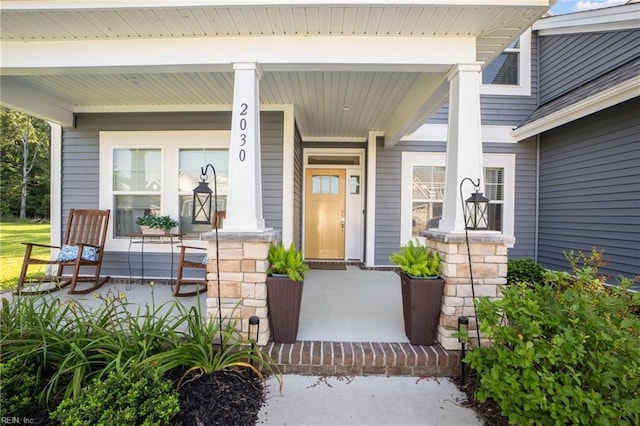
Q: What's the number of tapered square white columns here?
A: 2